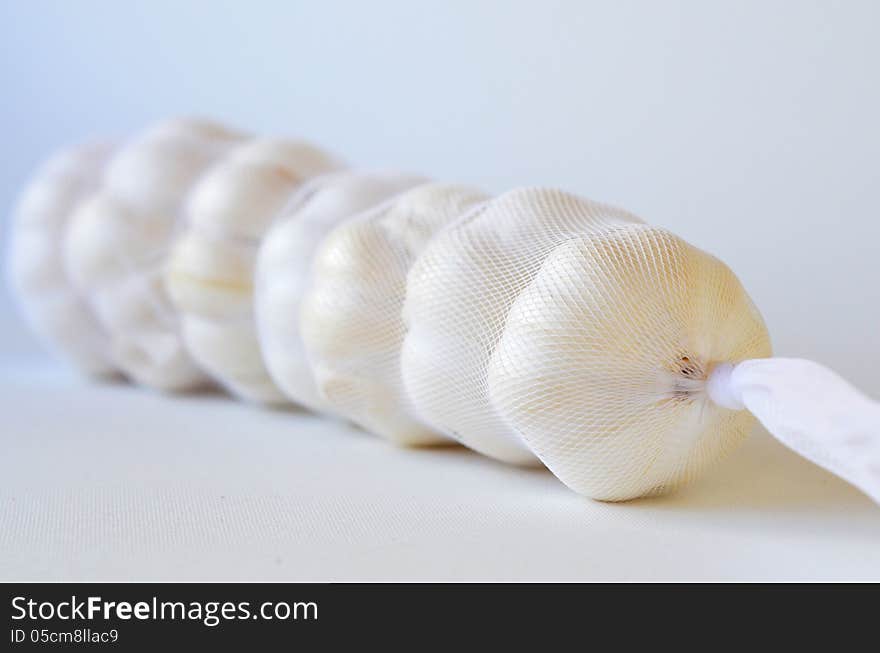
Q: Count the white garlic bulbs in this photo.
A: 7